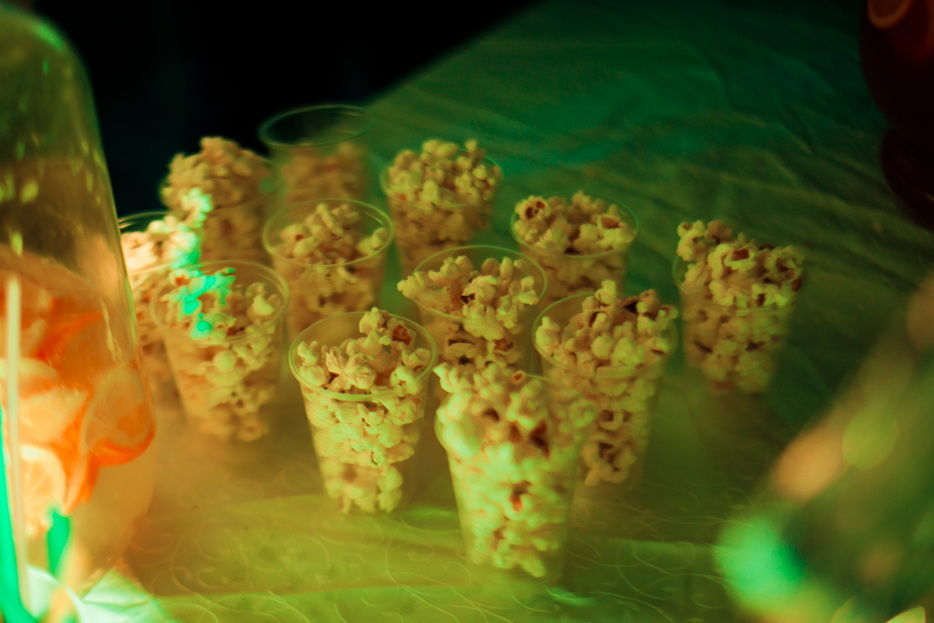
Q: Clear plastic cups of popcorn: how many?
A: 12